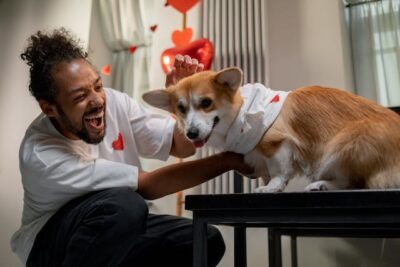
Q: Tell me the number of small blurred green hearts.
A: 0